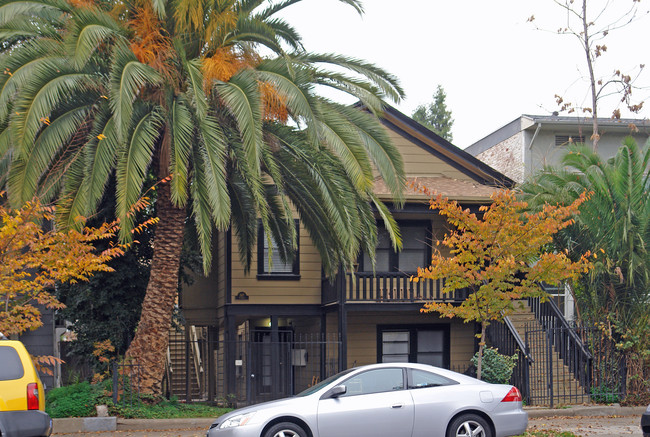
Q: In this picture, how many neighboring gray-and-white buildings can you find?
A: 1